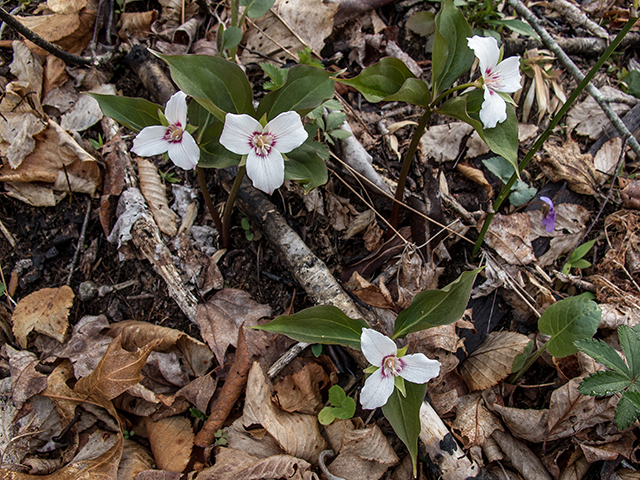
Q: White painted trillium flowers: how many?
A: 4